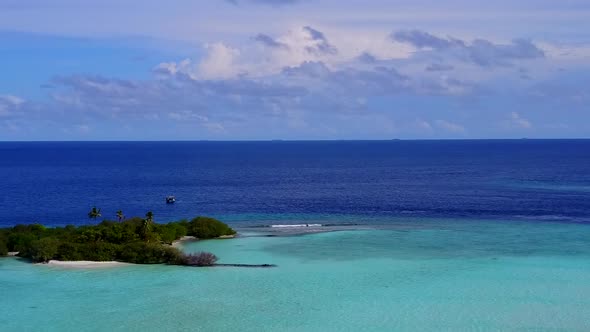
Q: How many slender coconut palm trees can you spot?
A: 3